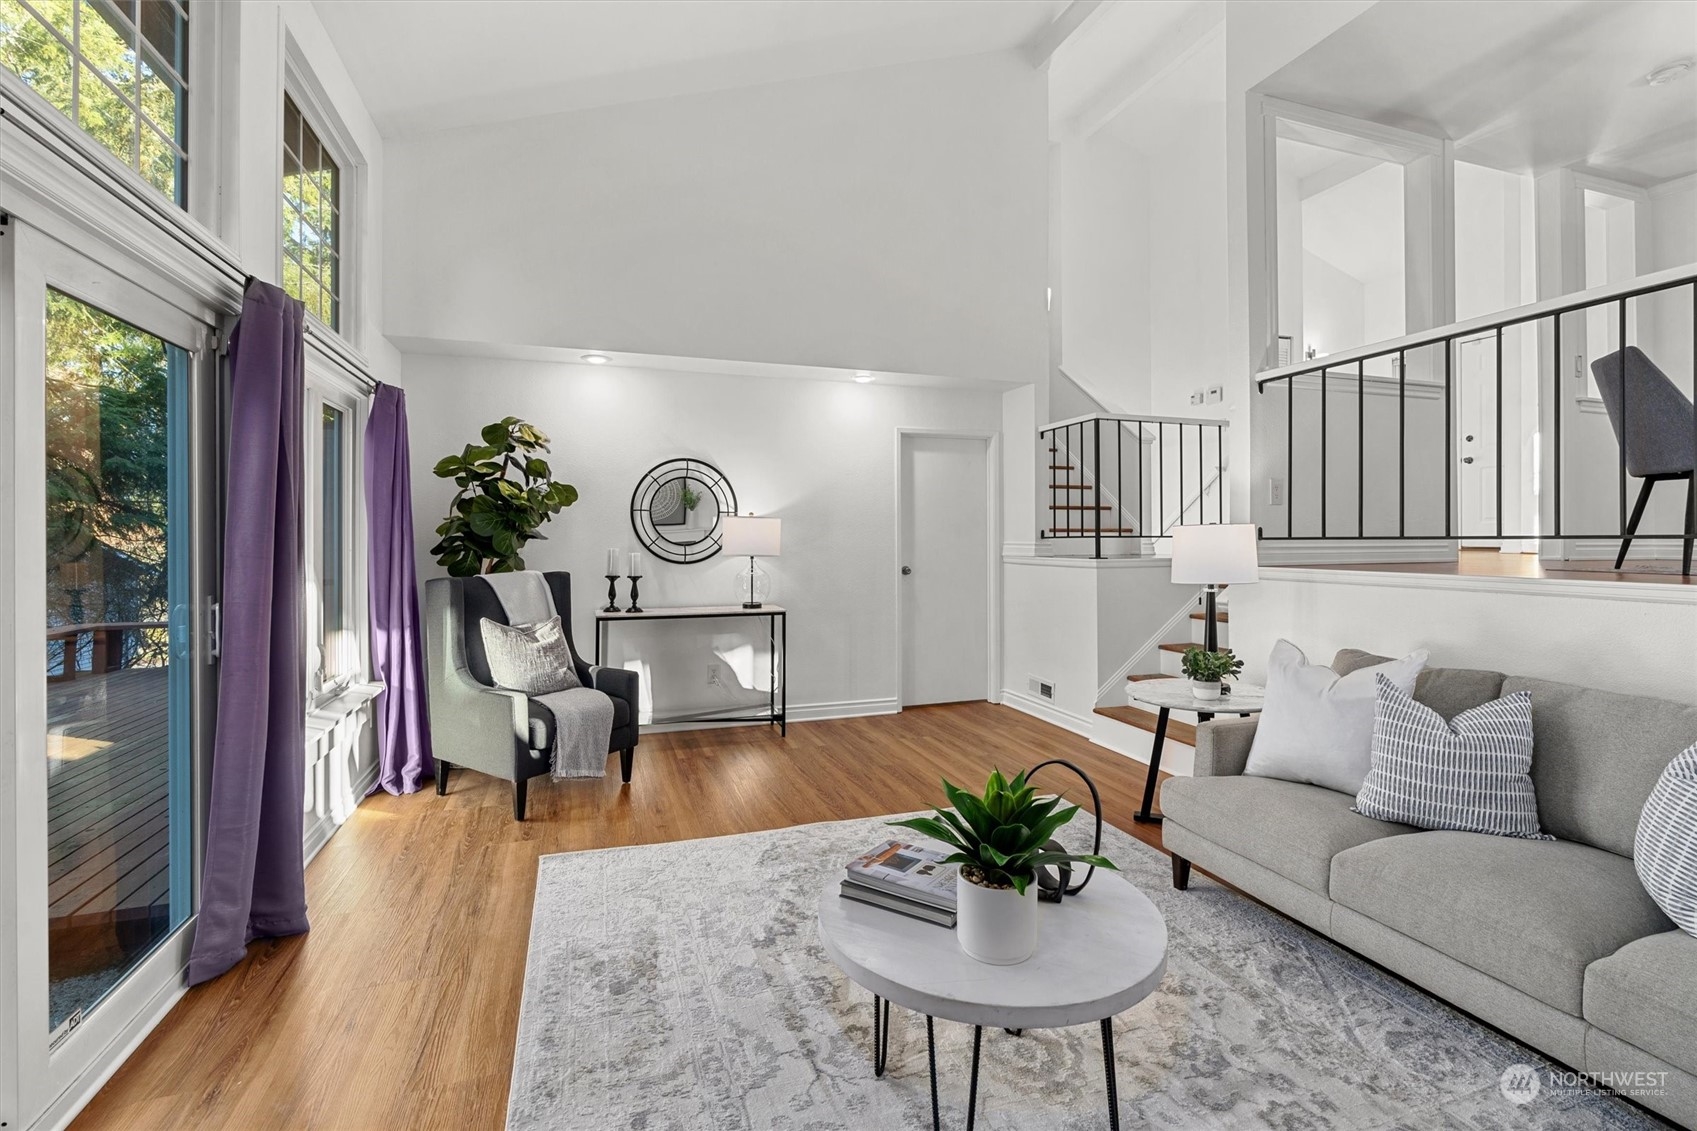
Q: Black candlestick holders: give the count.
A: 2